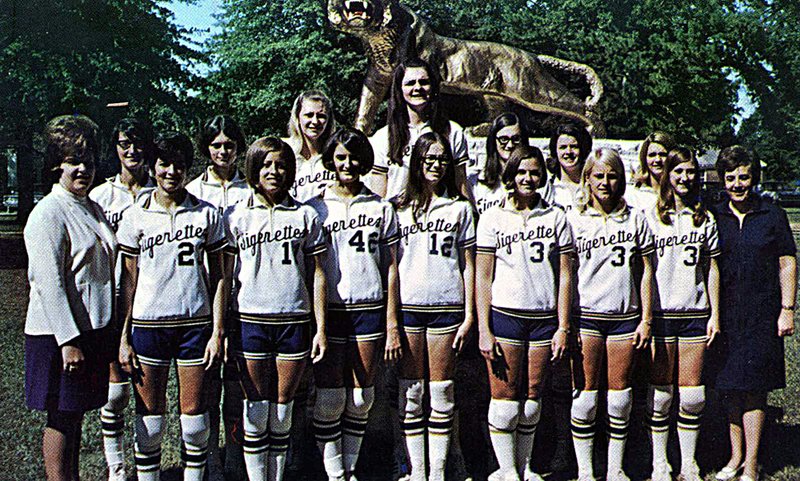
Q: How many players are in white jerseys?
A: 14